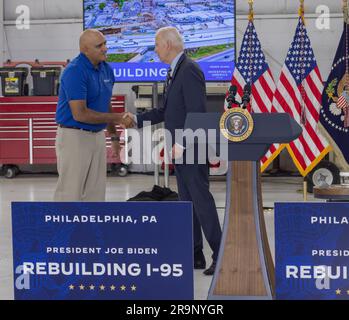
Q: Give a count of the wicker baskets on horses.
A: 0